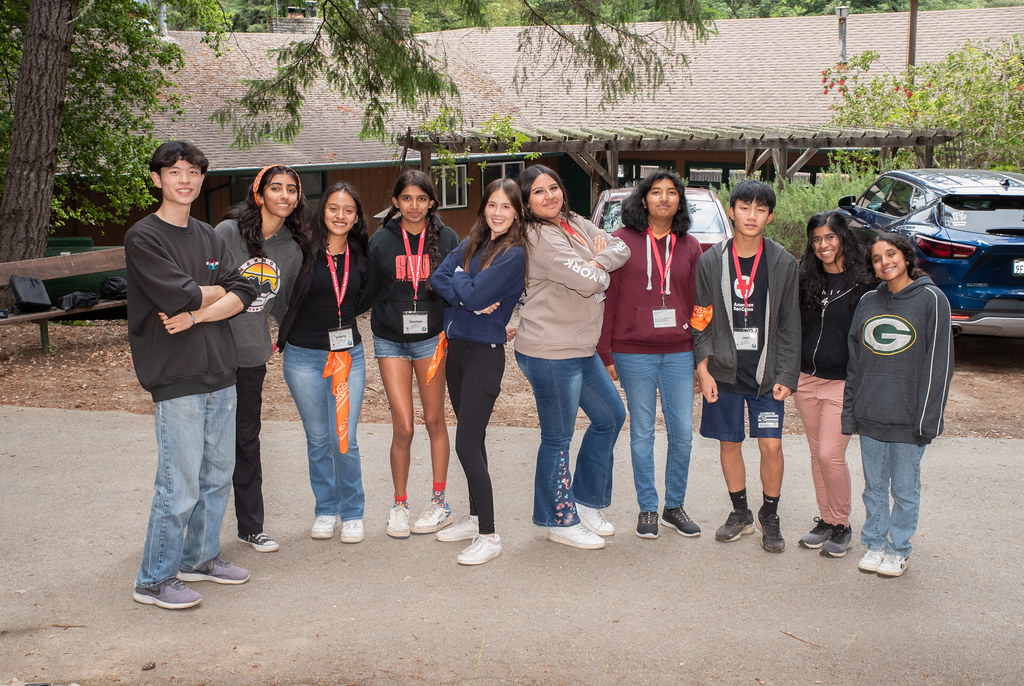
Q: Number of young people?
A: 10